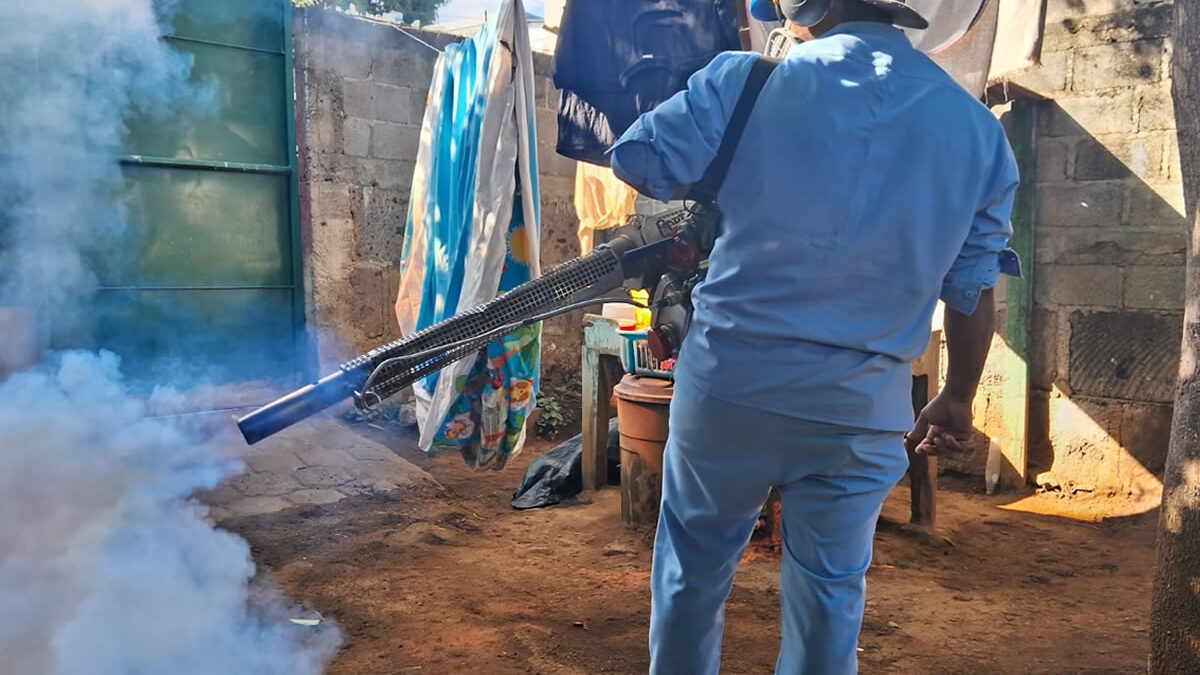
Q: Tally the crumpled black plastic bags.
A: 1